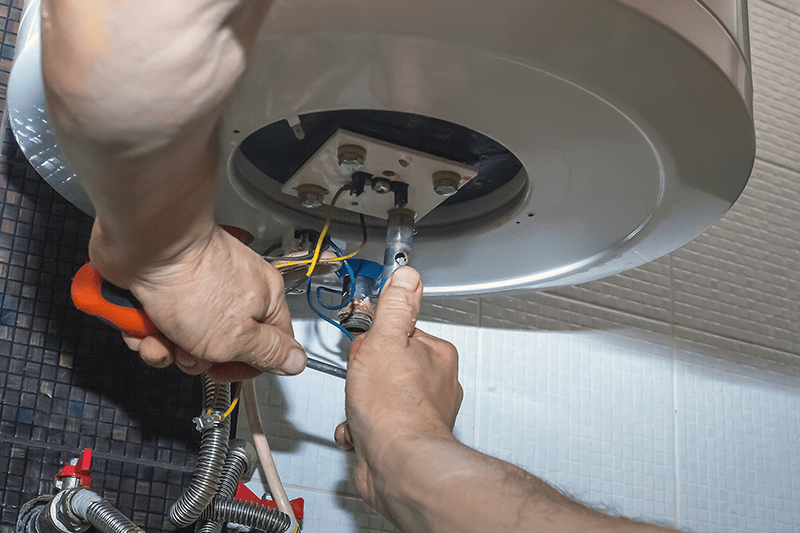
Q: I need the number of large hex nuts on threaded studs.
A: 3